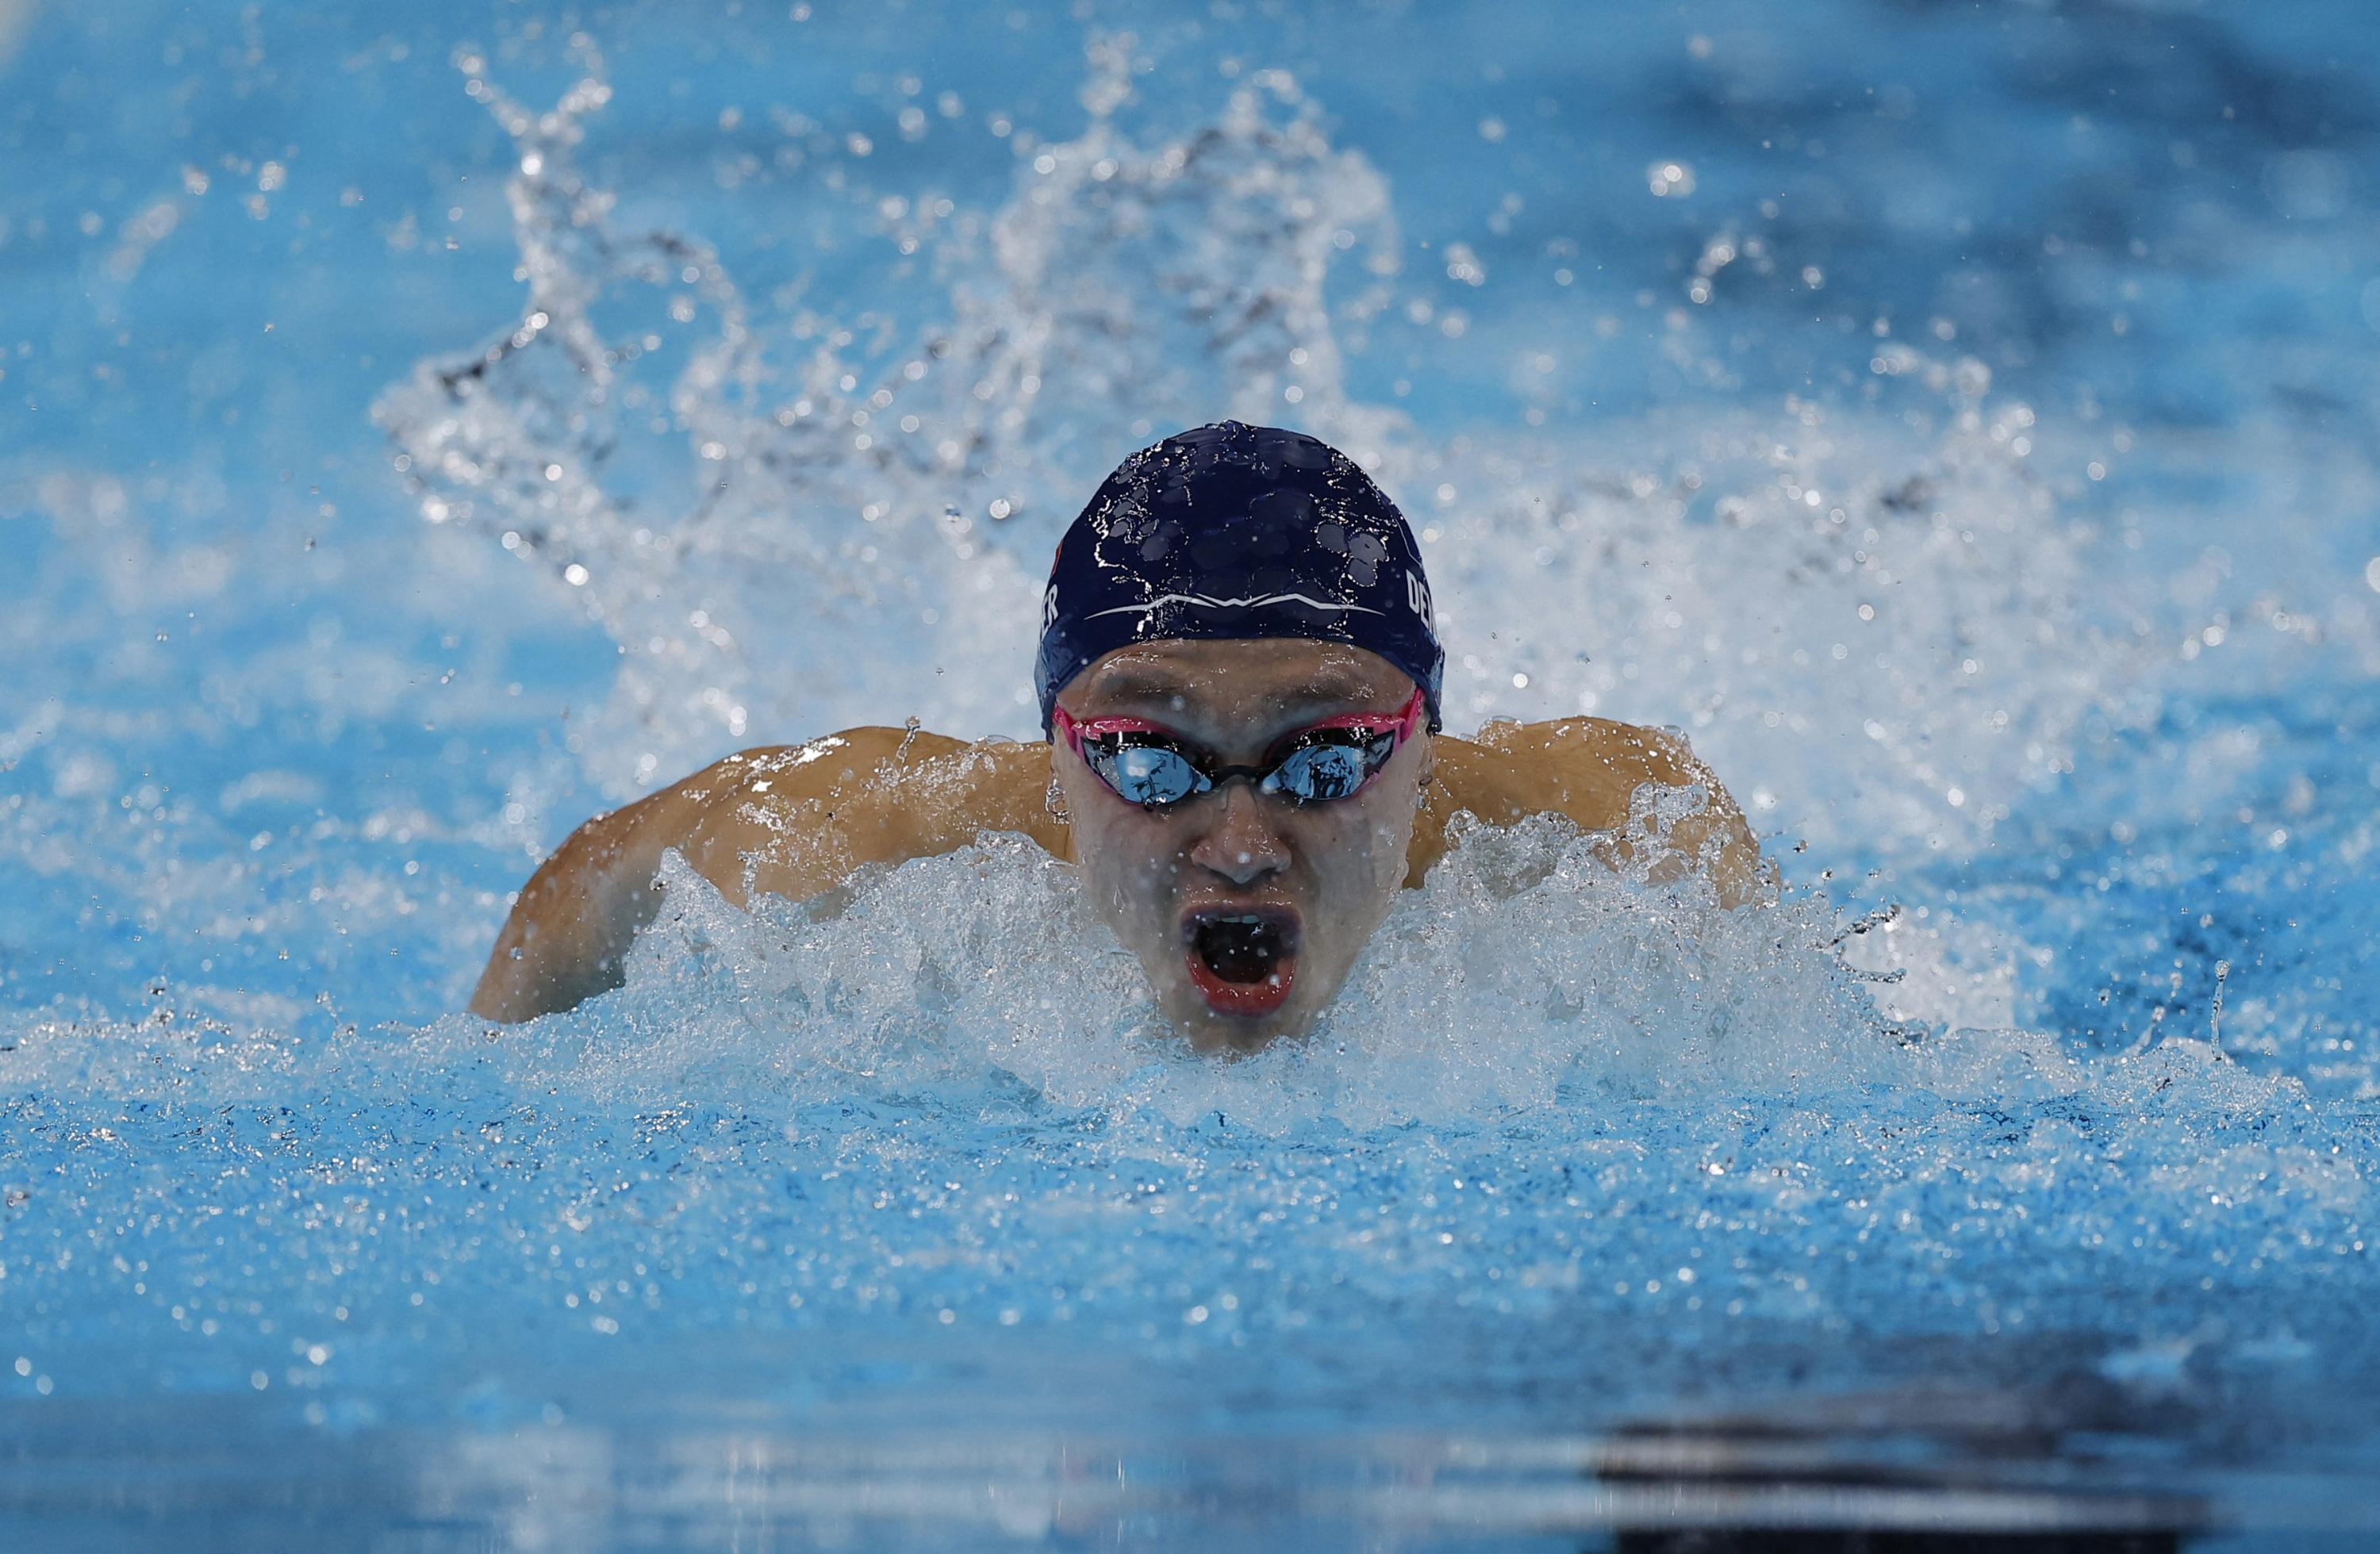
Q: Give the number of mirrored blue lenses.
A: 2